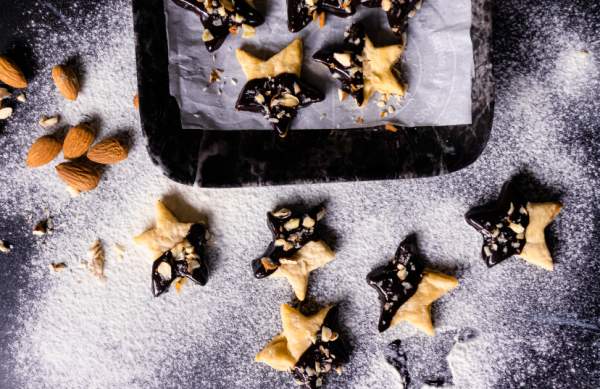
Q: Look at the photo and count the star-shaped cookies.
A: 10